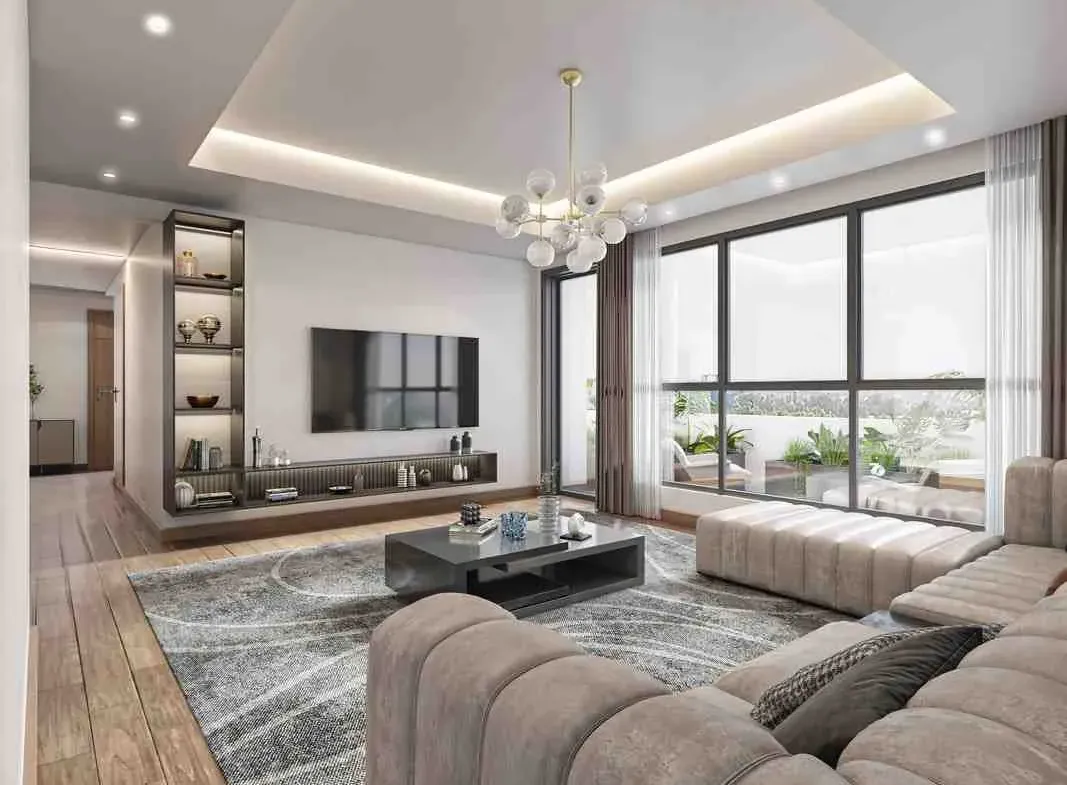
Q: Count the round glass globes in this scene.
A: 11